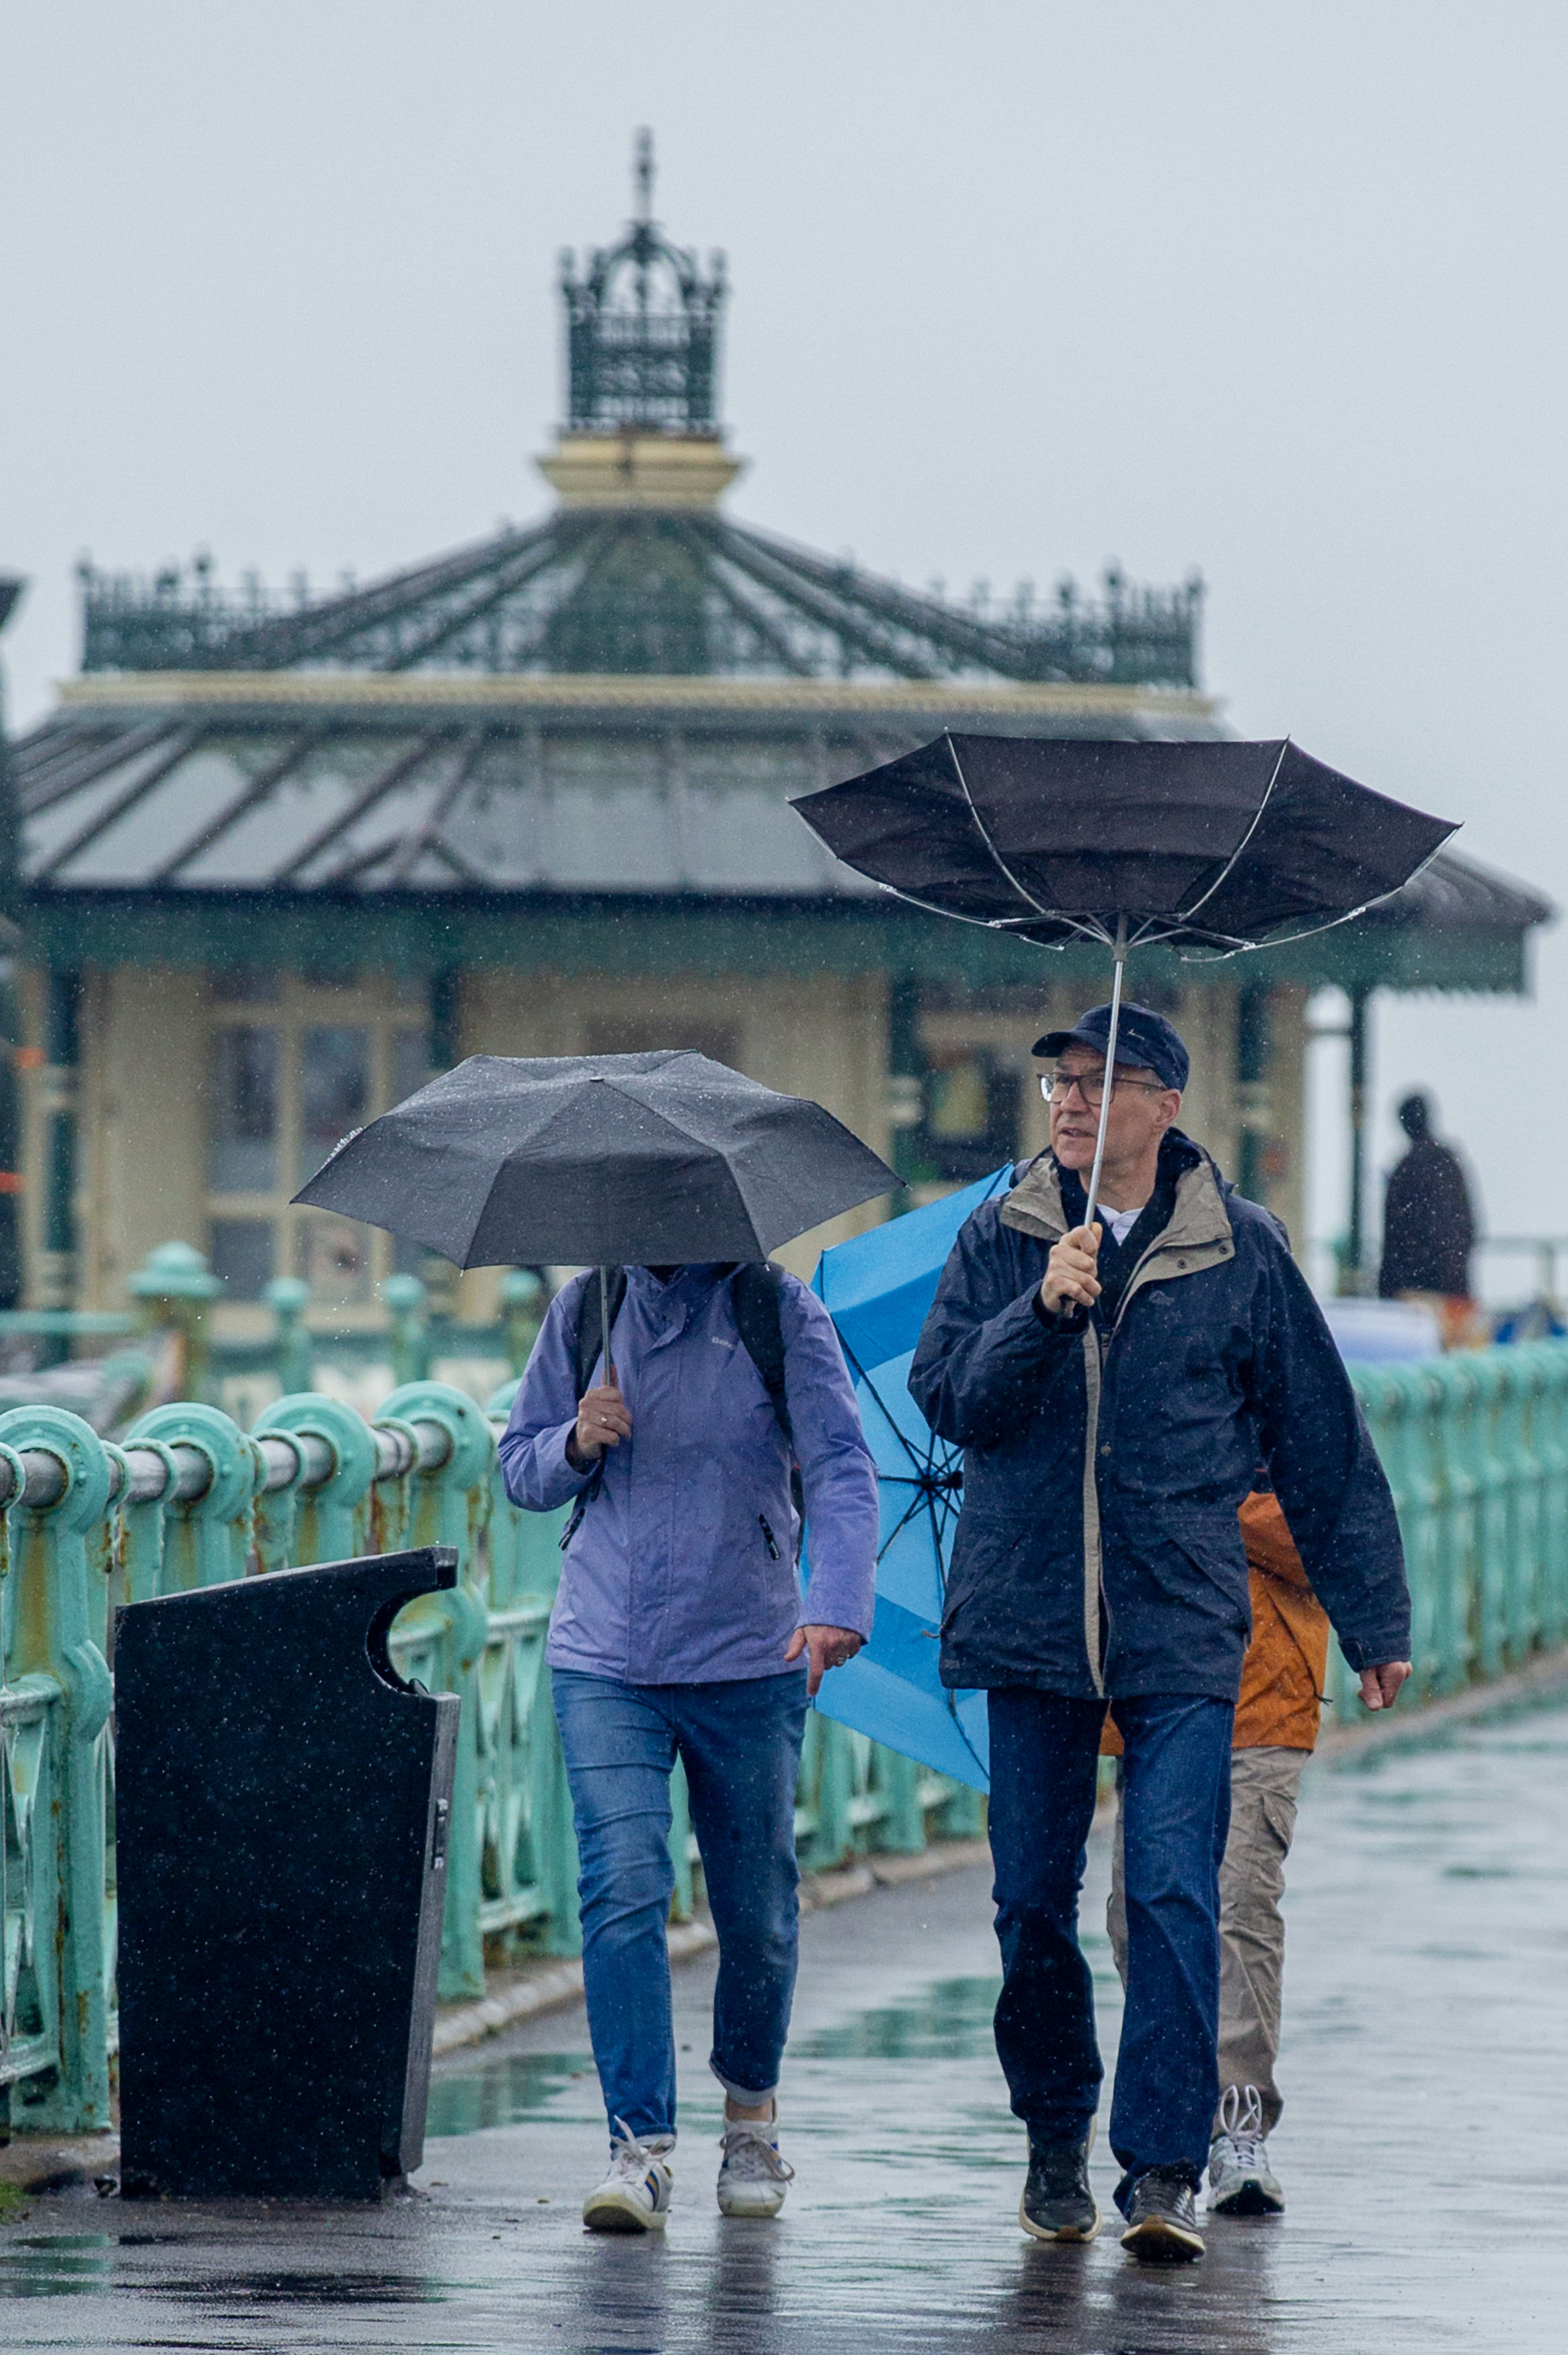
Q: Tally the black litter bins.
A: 1